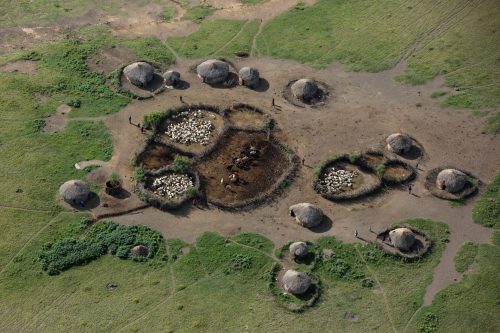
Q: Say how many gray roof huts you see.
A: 12